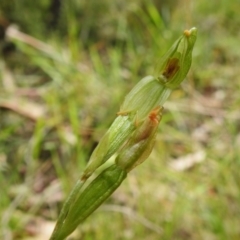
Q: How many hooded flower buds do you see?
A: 3